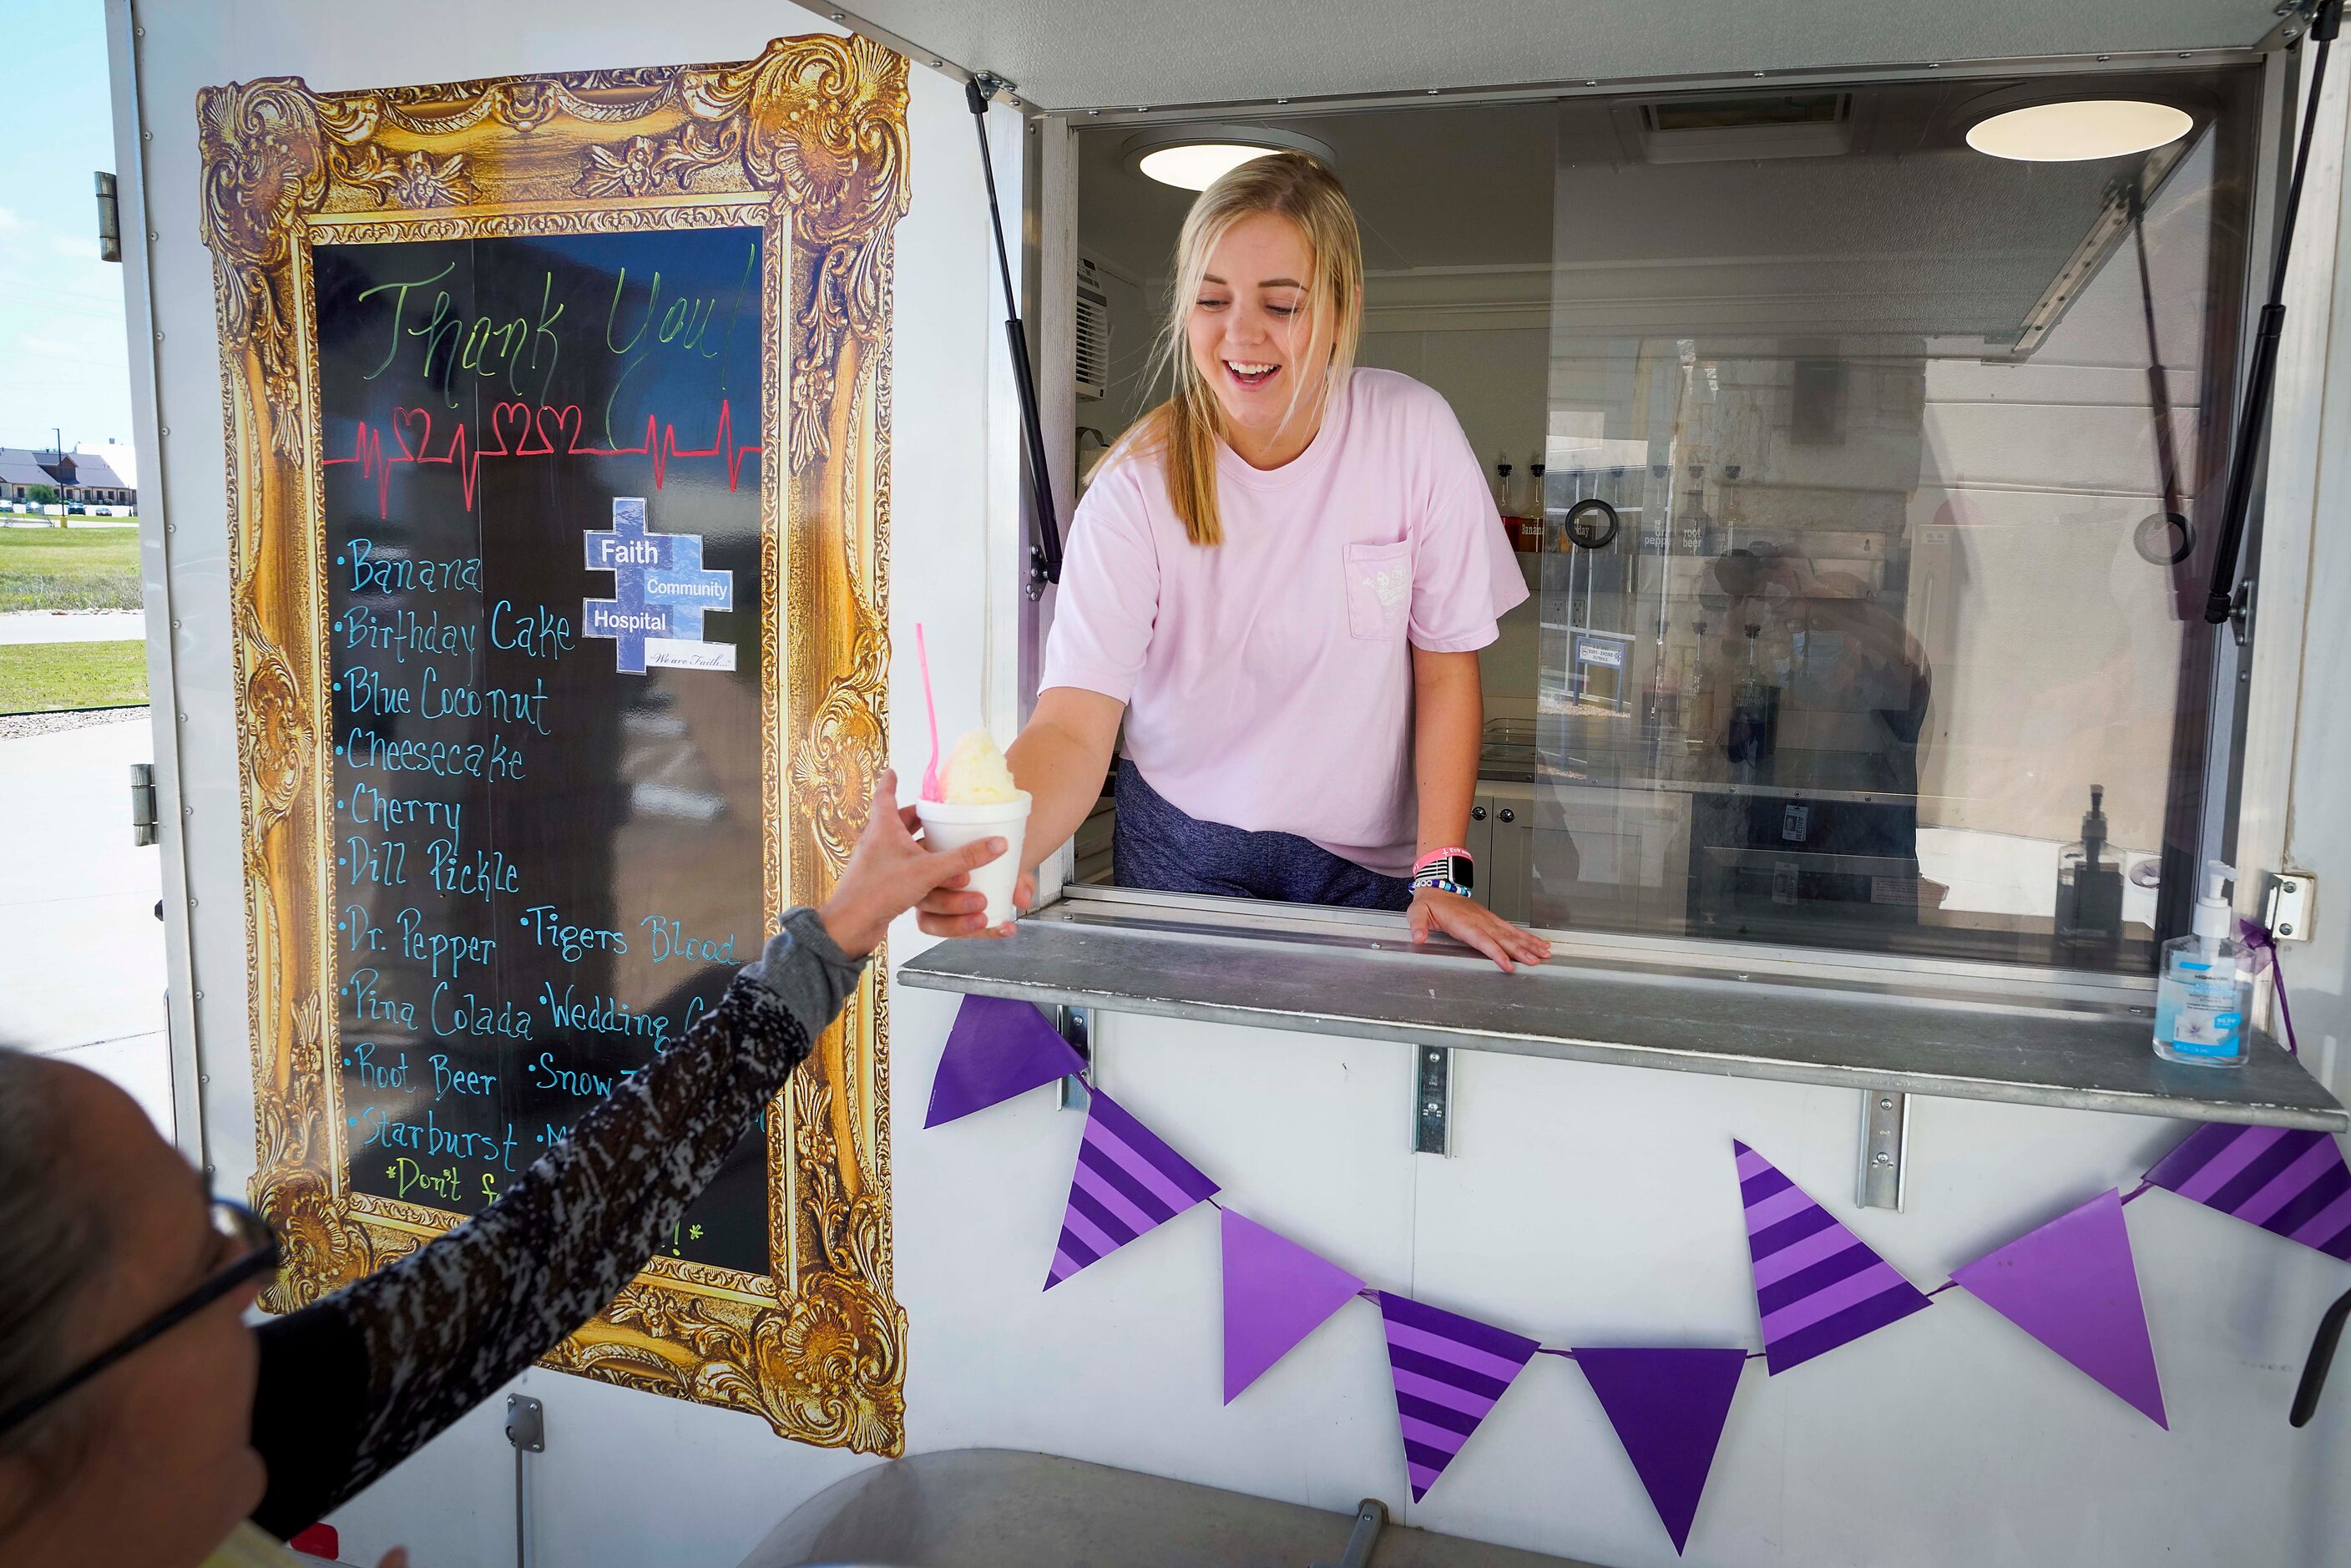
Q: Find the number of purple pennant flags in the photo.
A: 8